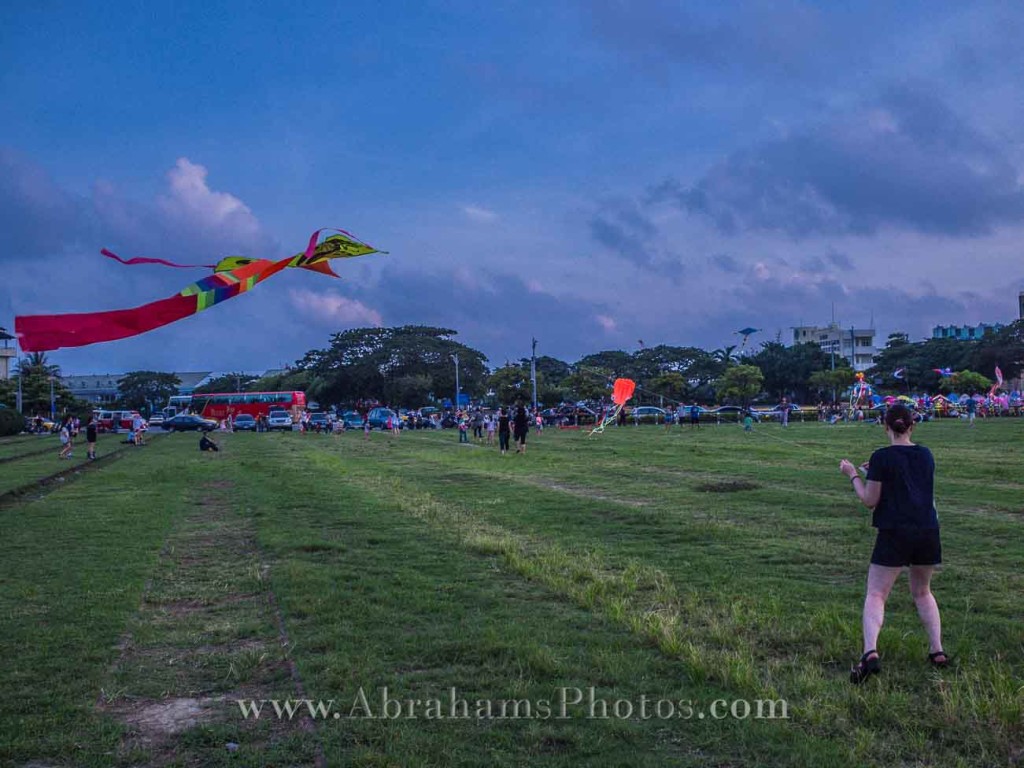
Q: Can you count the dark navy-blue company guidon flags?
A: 0